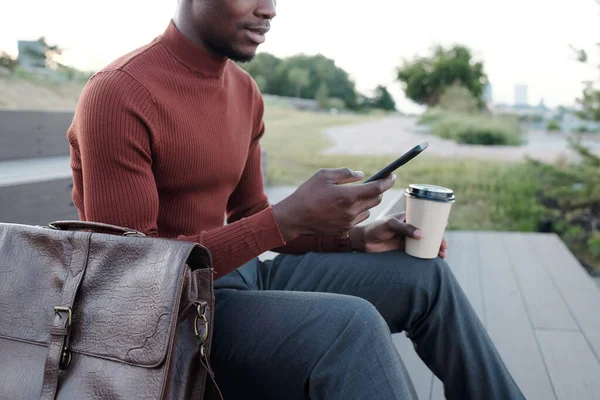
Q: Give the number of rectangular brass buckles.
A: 1